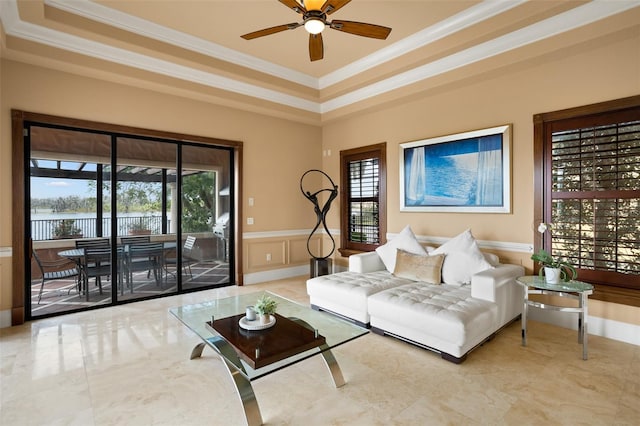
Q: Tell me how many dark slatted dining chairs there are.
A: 6